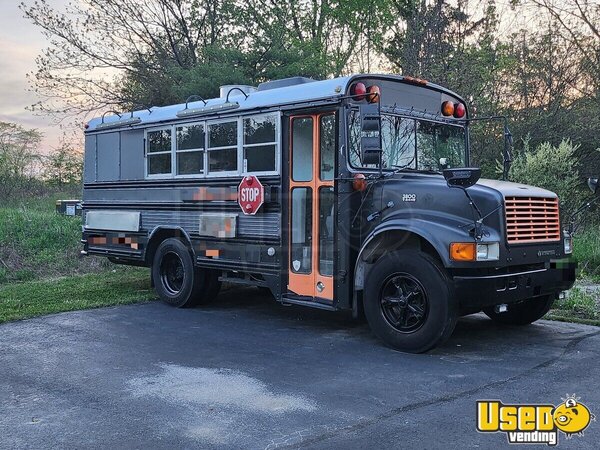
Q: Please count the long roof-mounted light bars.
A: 2